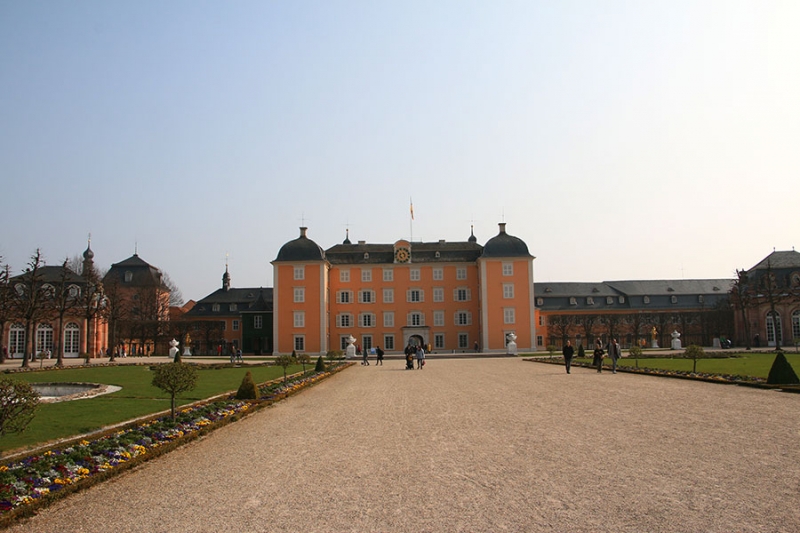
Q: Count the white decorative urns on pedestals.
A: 4